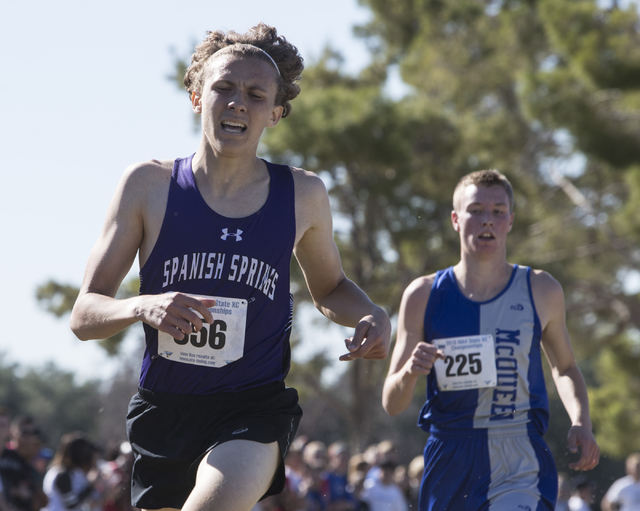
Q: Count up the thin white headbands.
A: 1